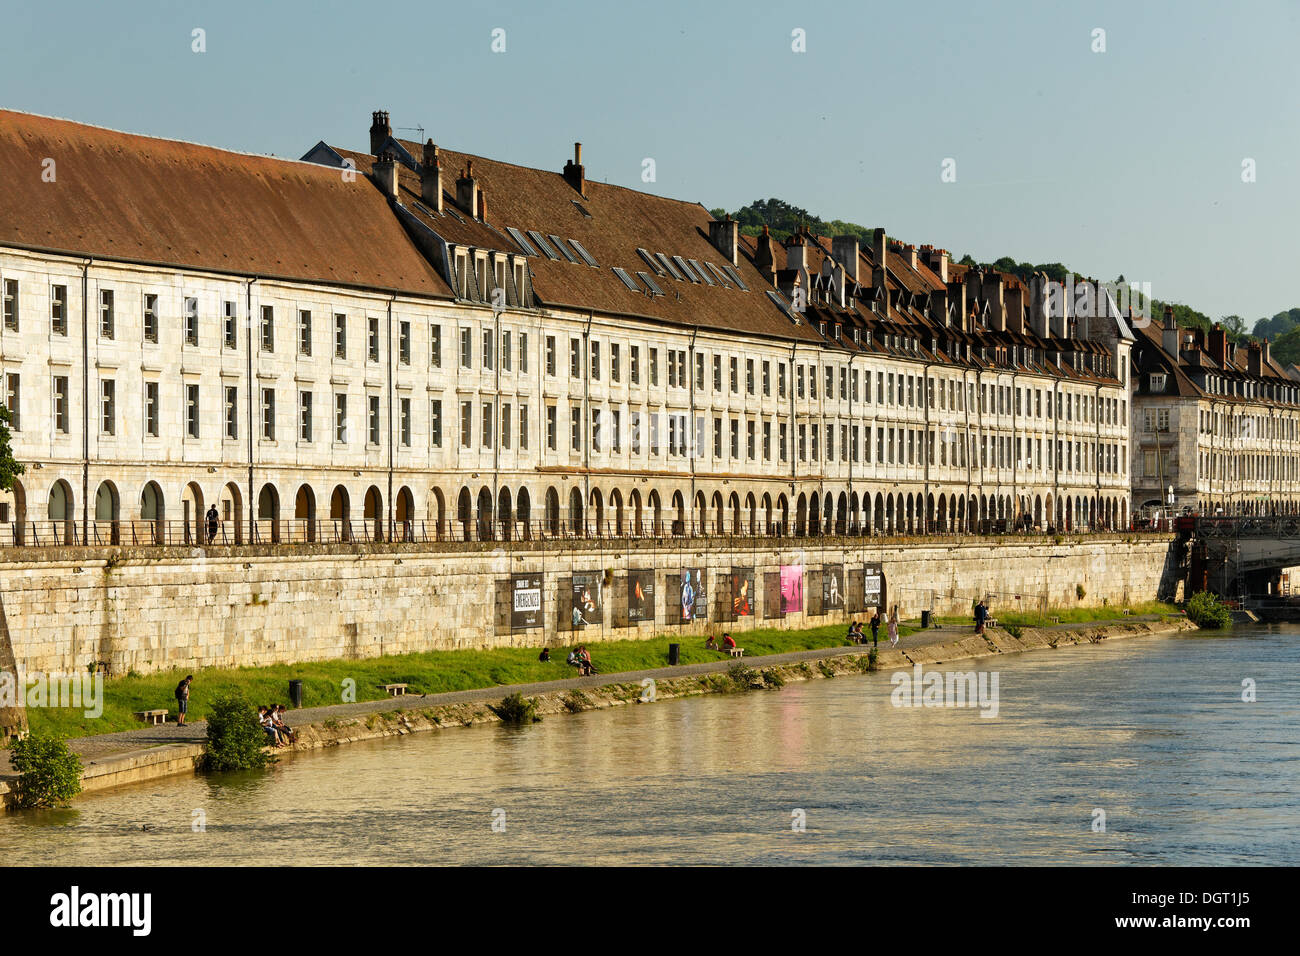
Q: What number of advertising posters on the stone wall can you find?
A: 8